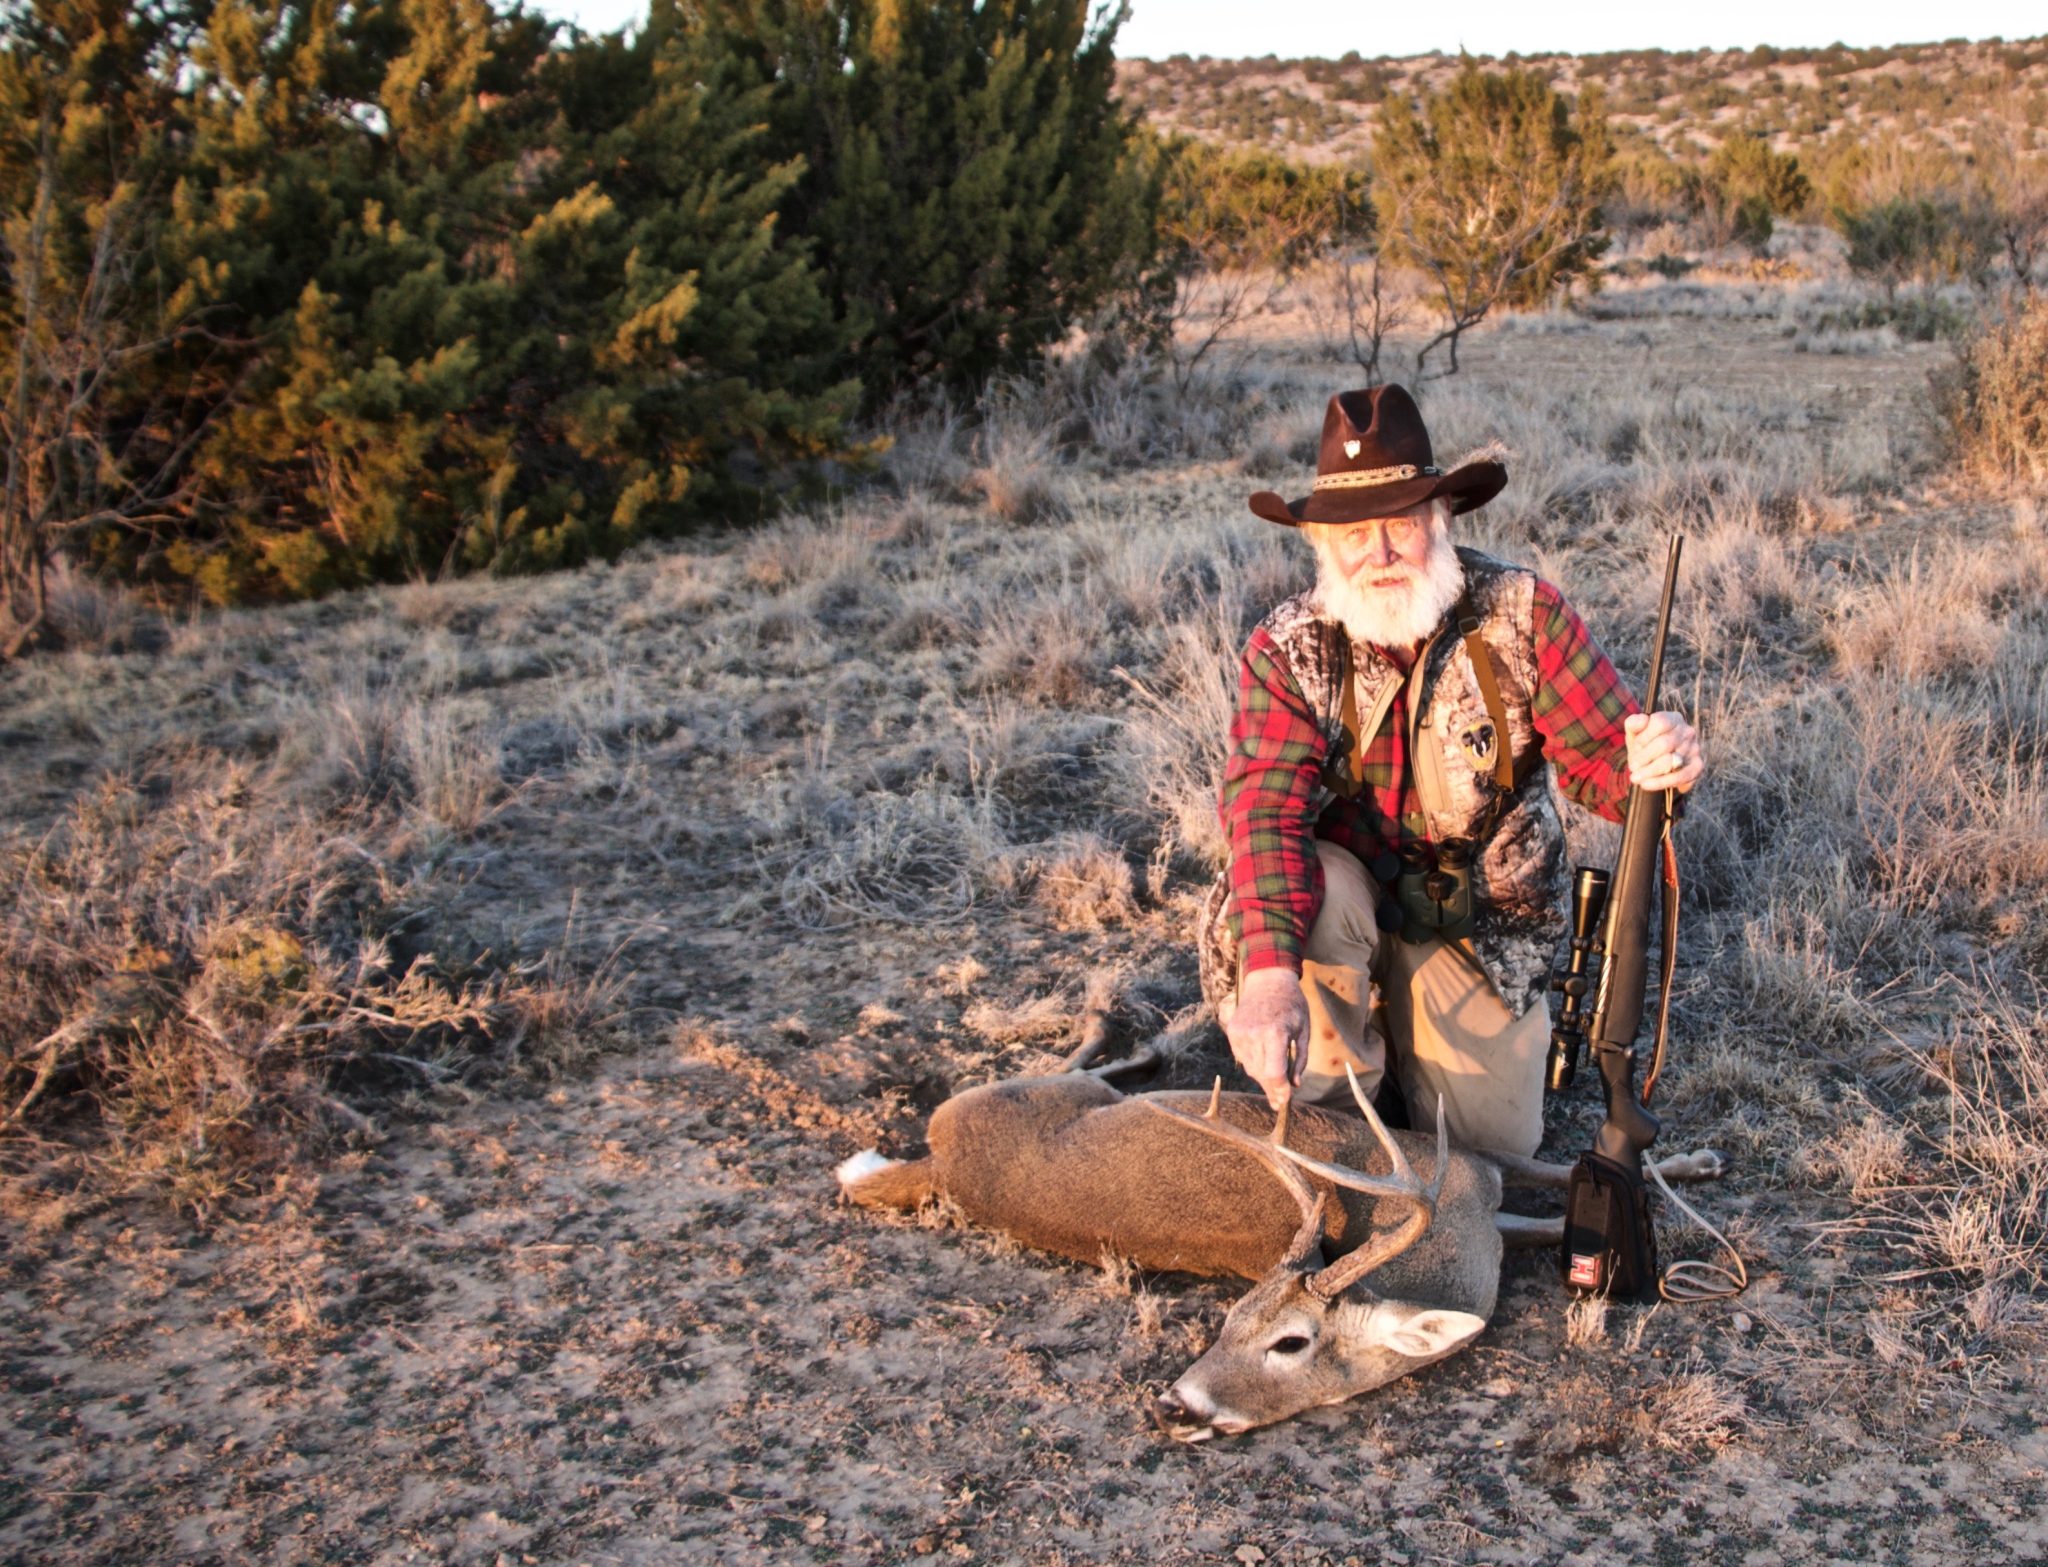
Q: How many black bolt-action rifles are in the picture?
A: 1